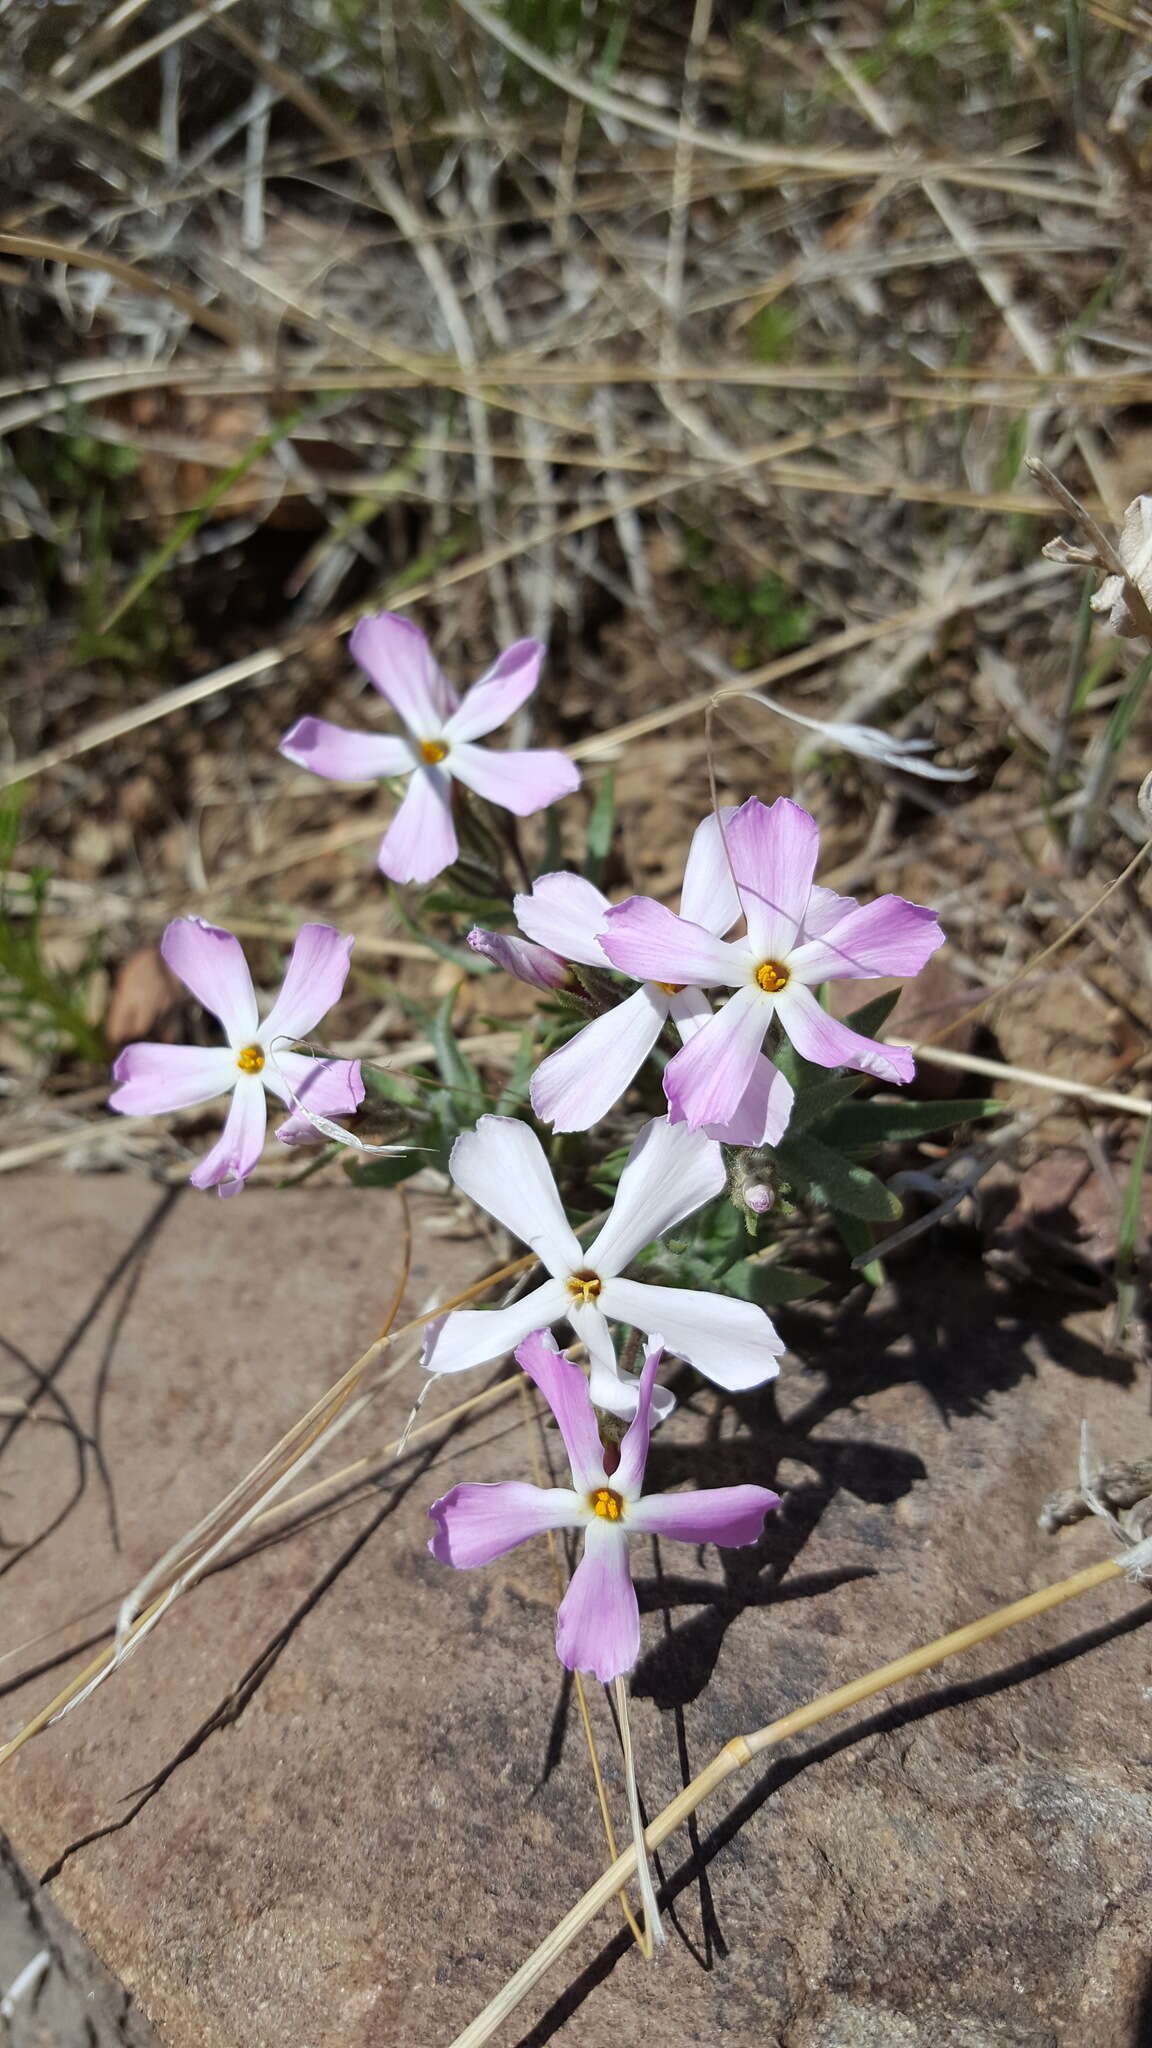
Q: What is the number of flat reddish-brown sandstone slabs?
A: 1